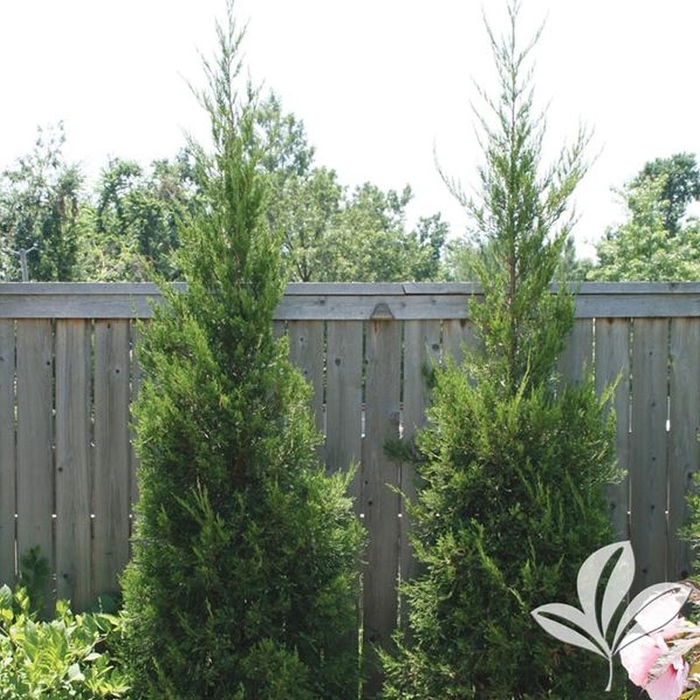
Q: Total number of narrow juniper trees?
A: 2